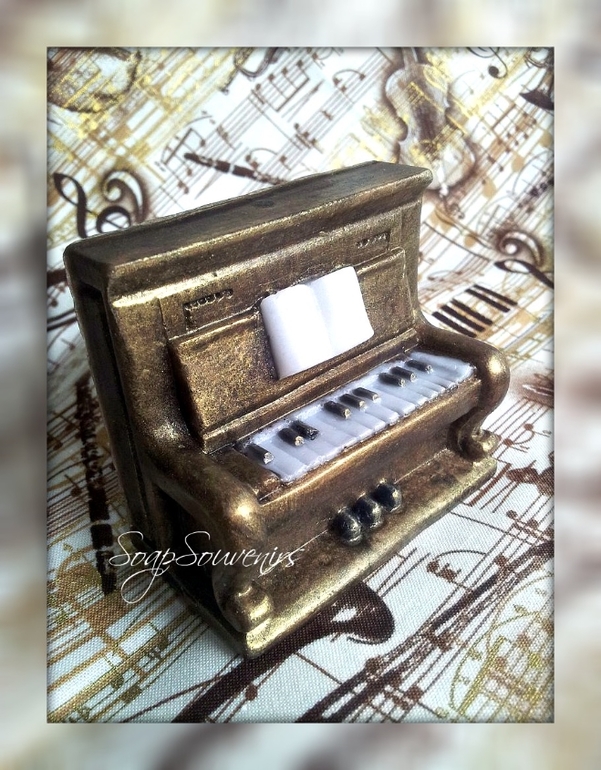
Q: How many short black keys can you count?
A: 9